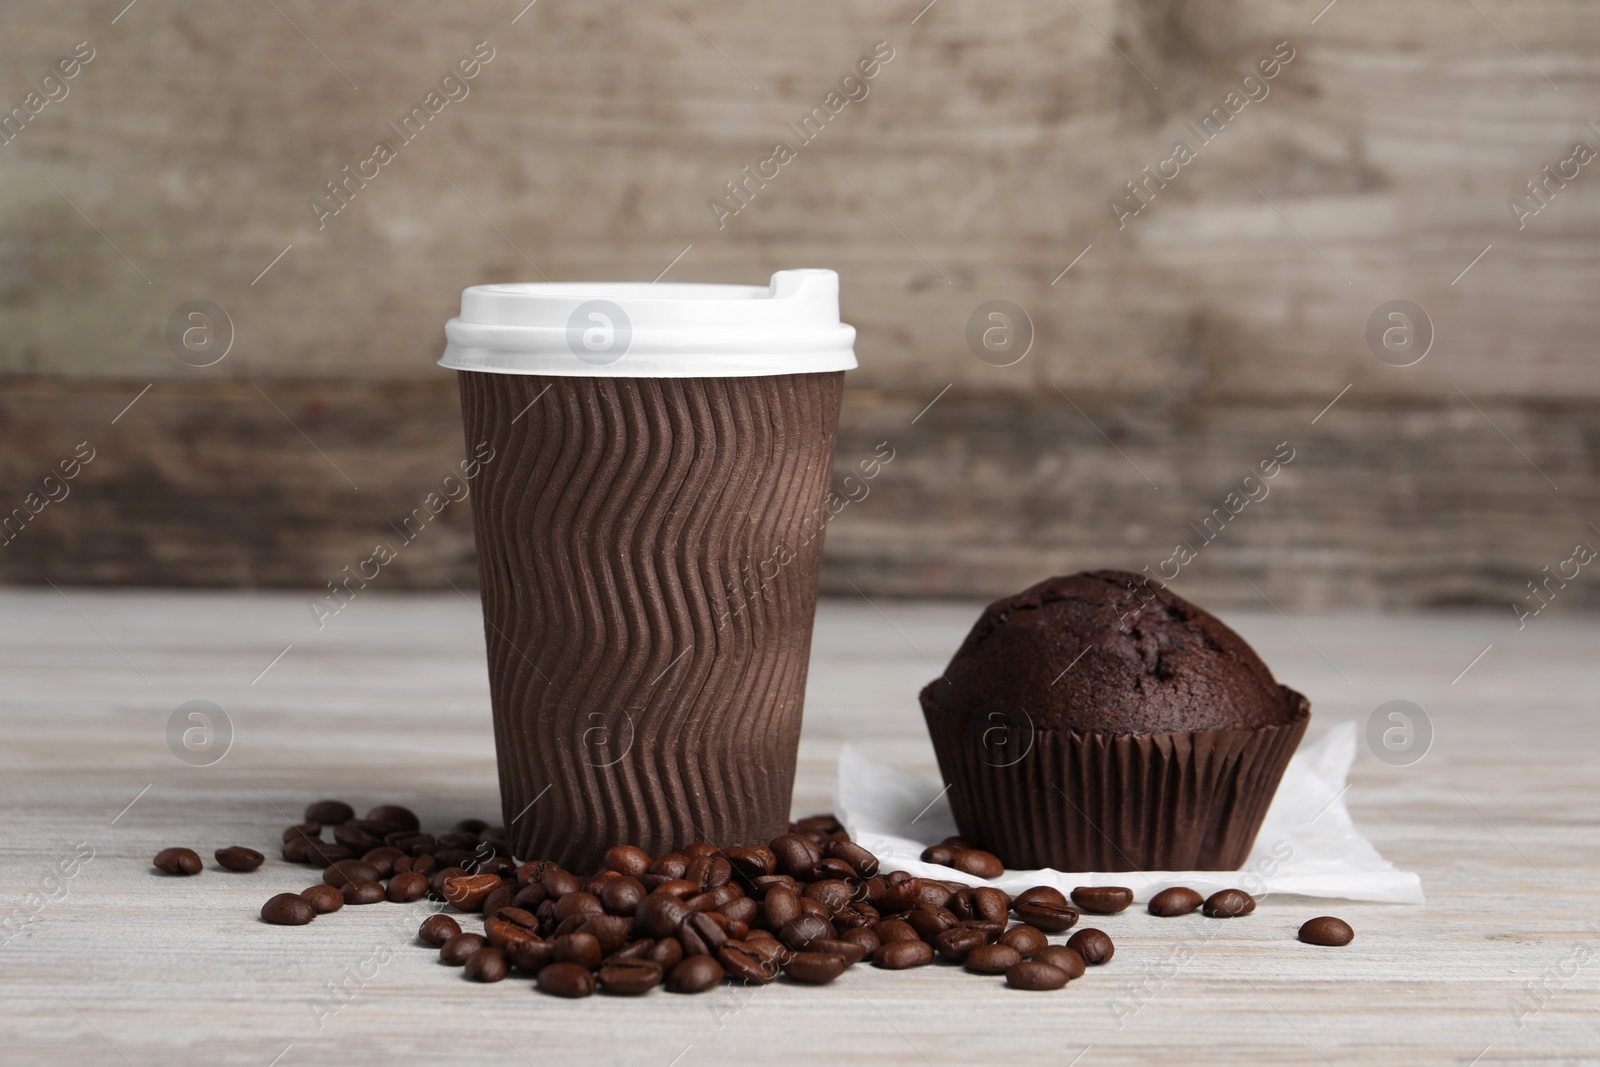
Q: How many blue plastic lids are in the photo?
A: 0